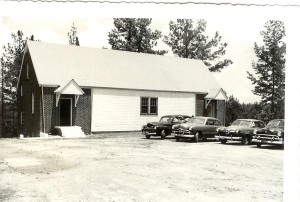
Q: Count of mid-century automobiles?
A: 4